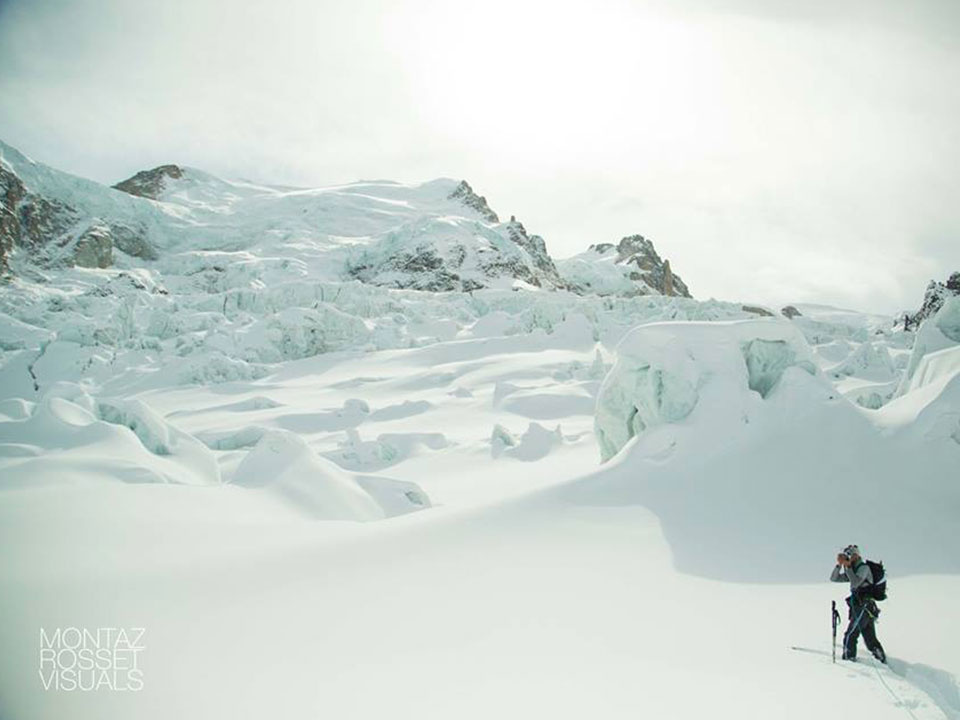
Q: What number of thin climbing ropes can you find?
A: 1